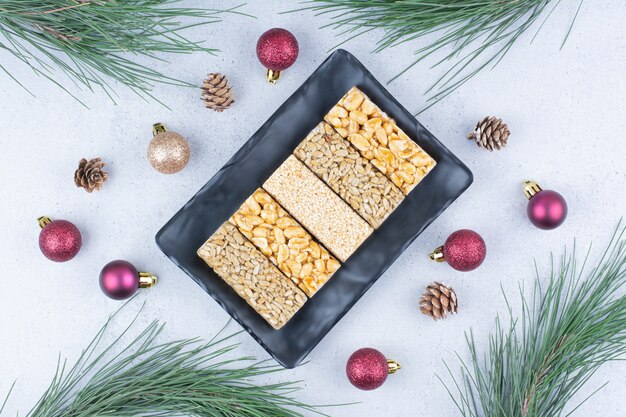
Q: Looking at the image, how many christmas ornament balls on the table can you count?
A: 7